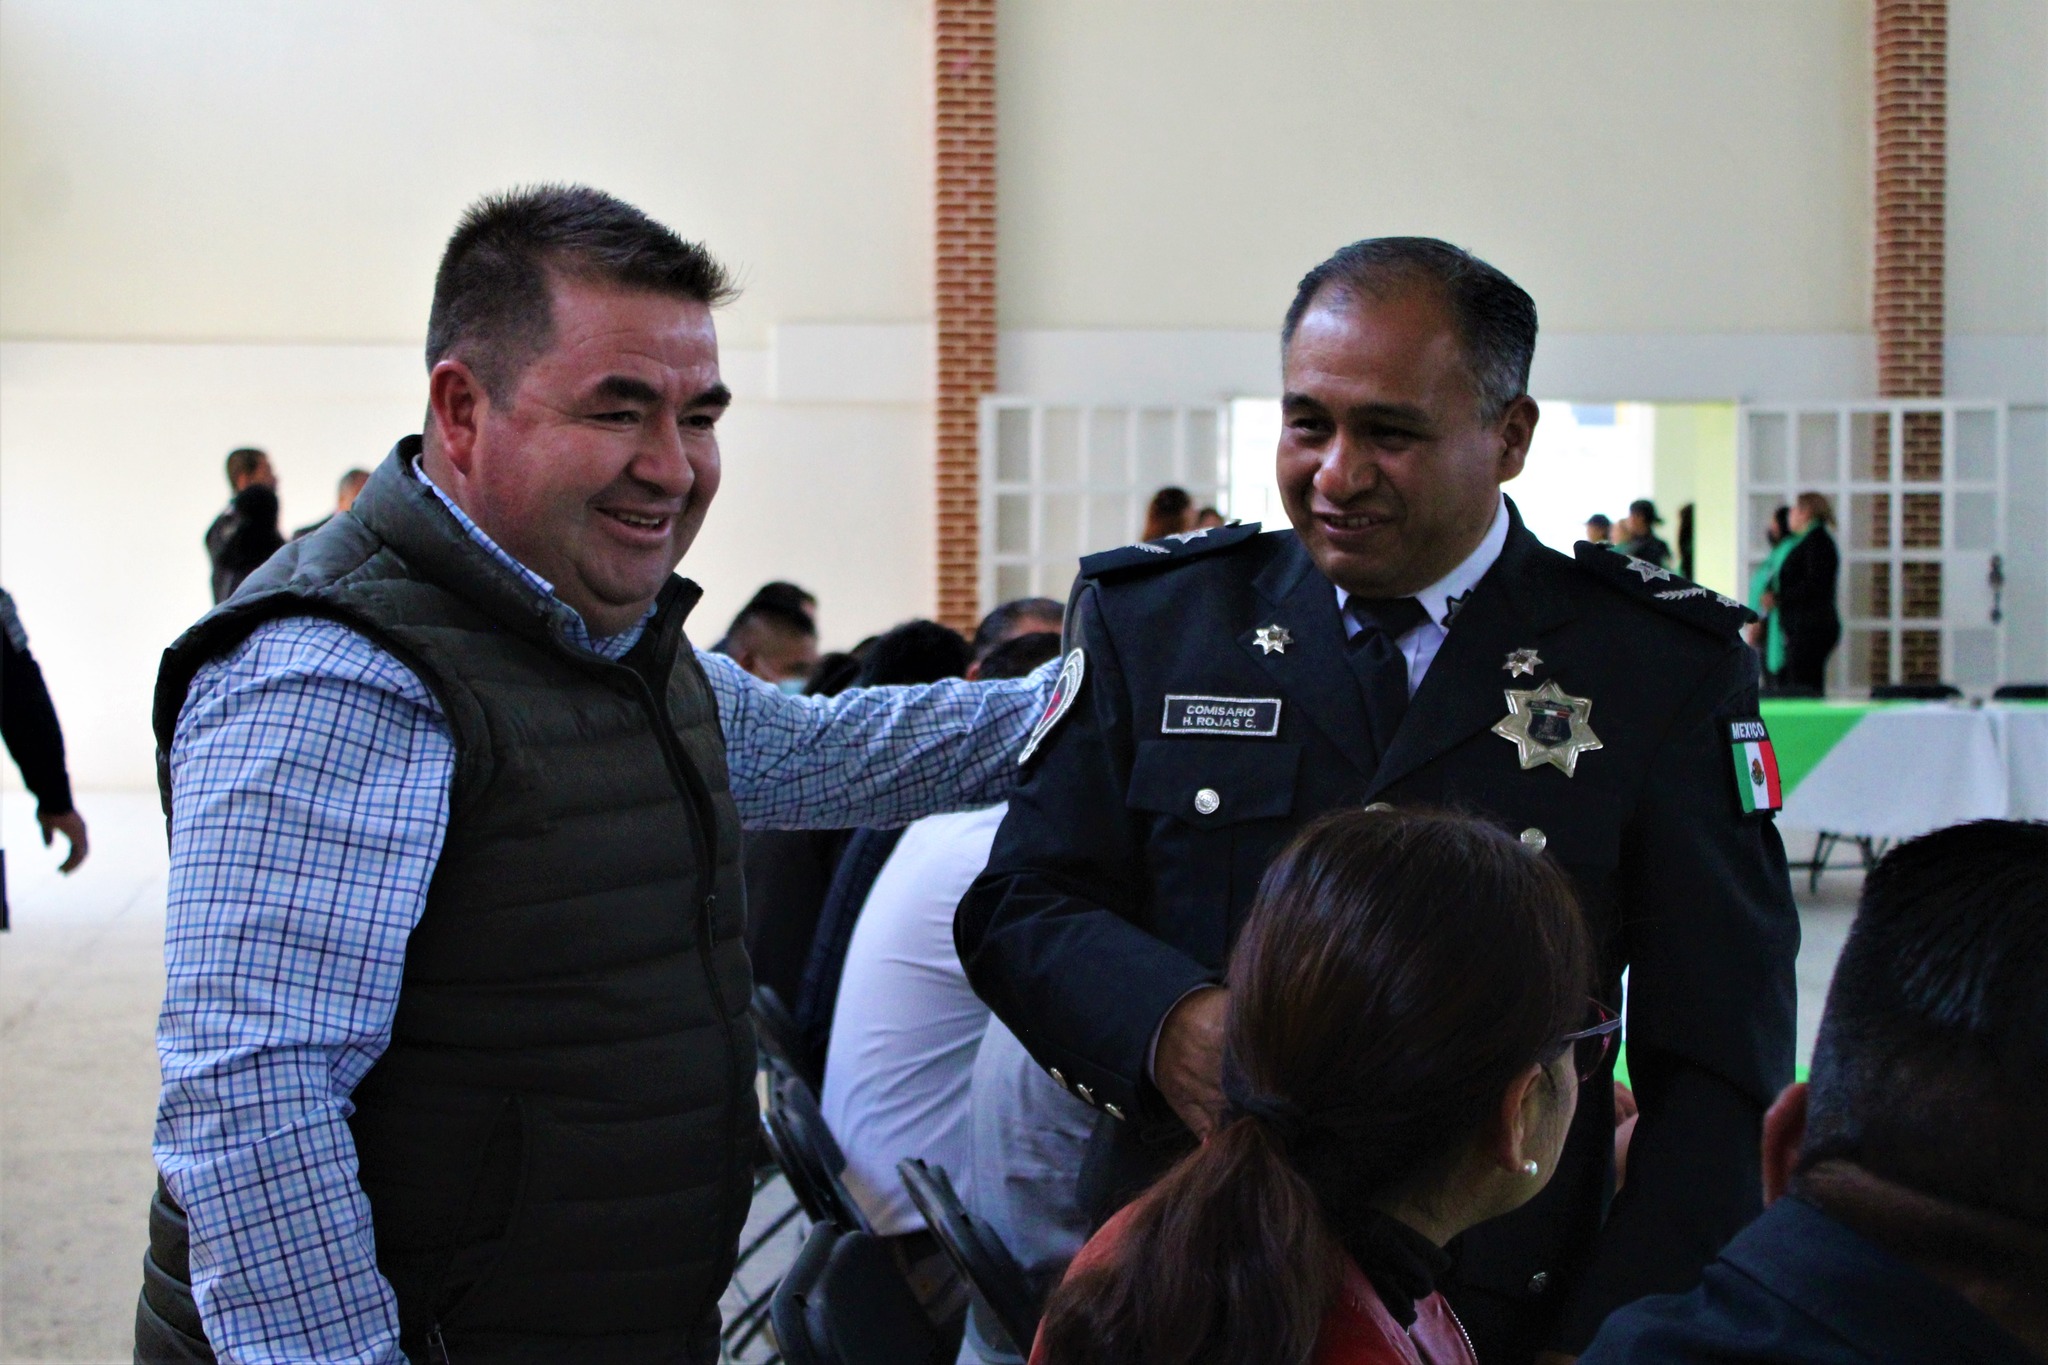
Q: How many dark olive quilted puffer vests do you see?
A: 1